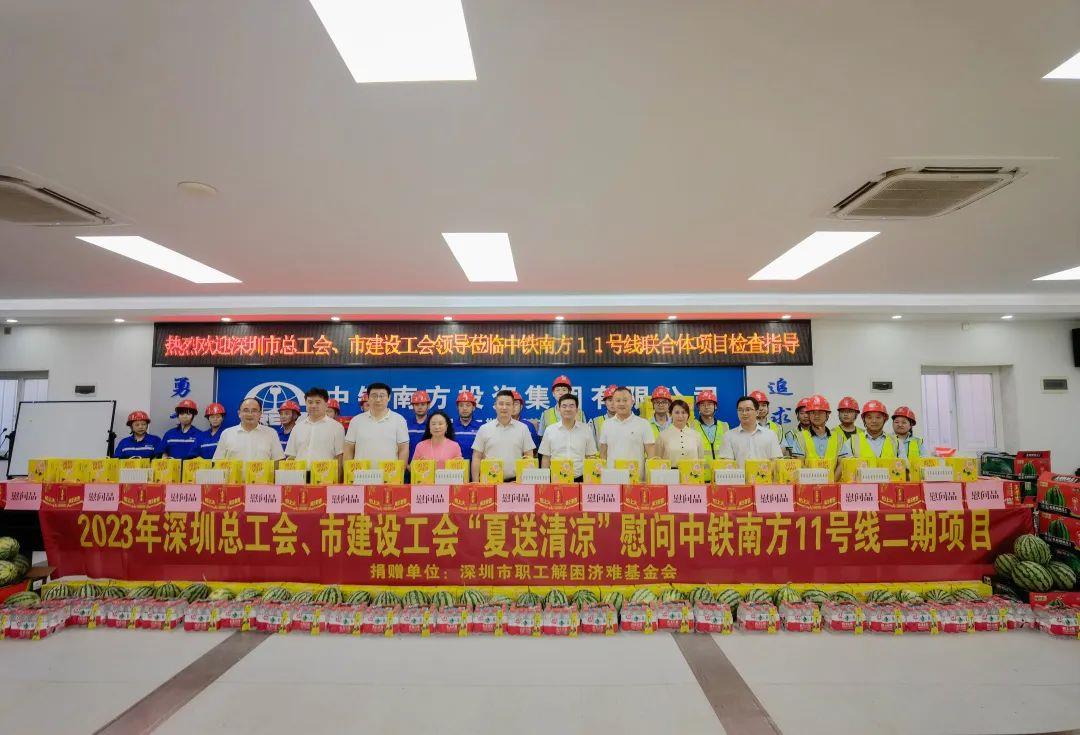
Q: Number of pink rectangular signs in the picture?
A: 13